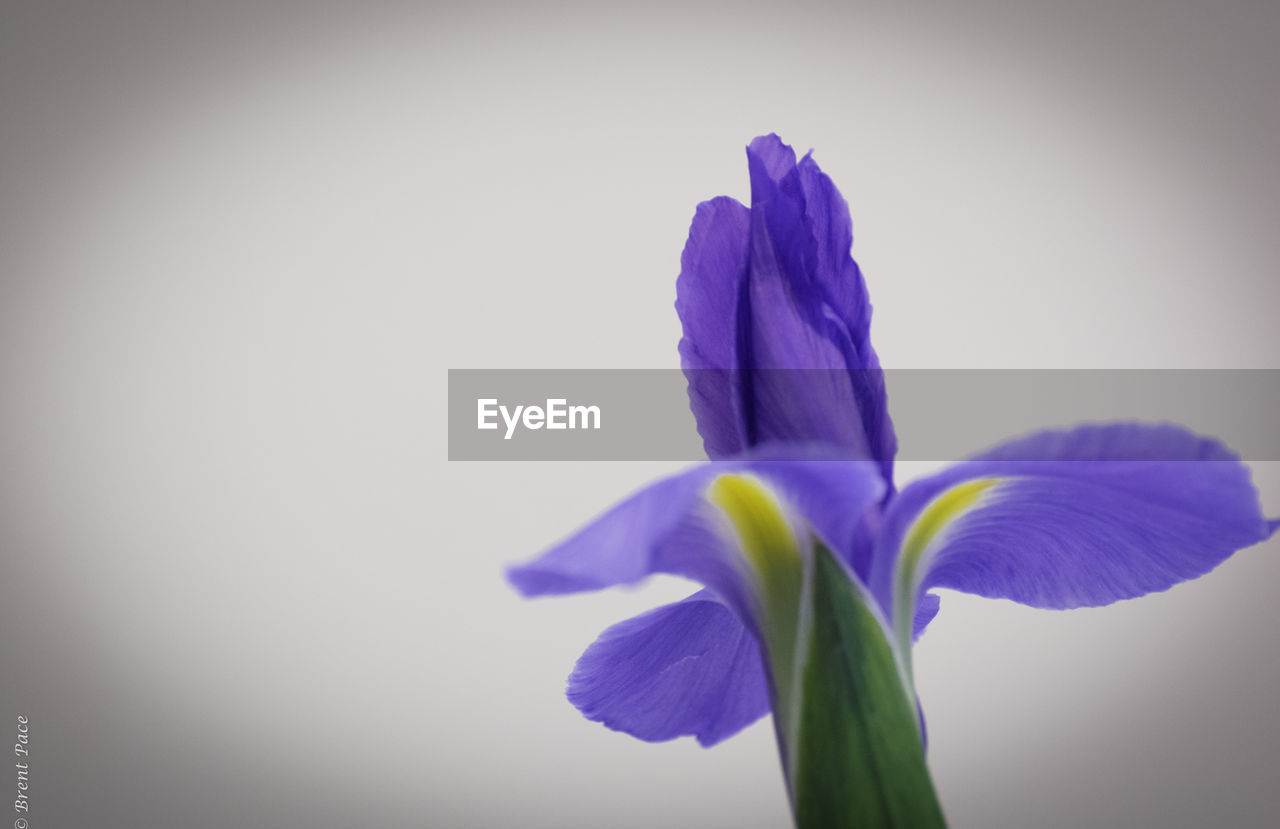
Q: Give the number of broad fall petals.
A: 3